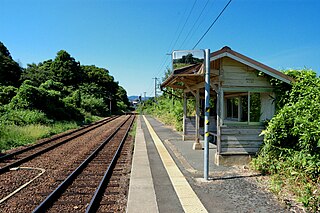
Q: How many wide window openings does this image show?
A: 1